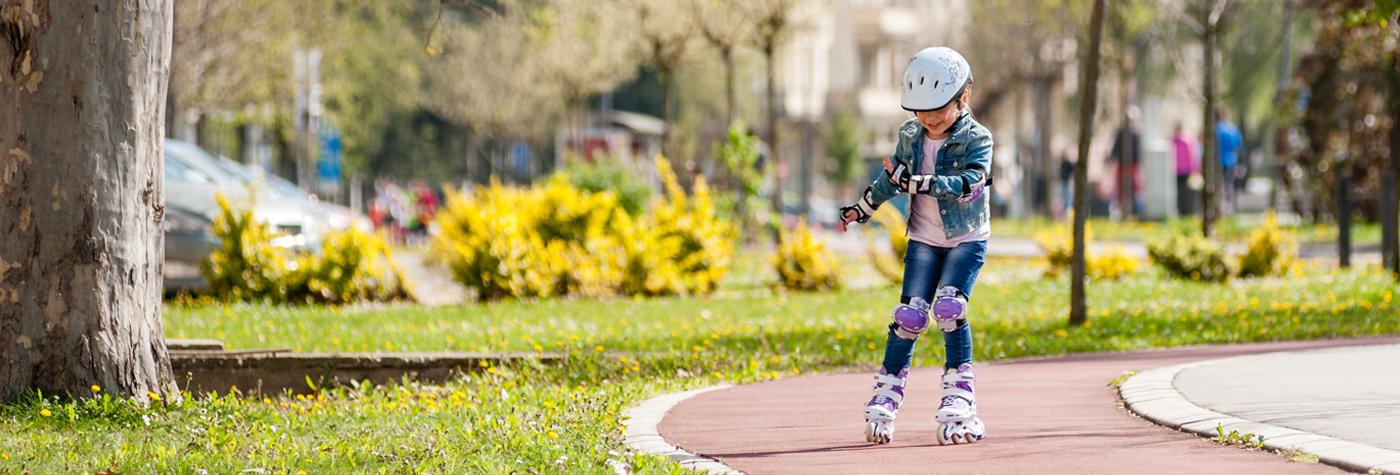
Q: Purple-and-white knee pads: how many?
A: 2